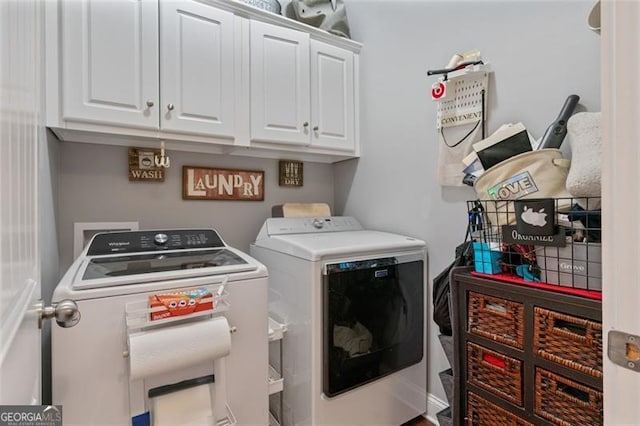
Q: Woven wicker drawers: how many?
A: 5